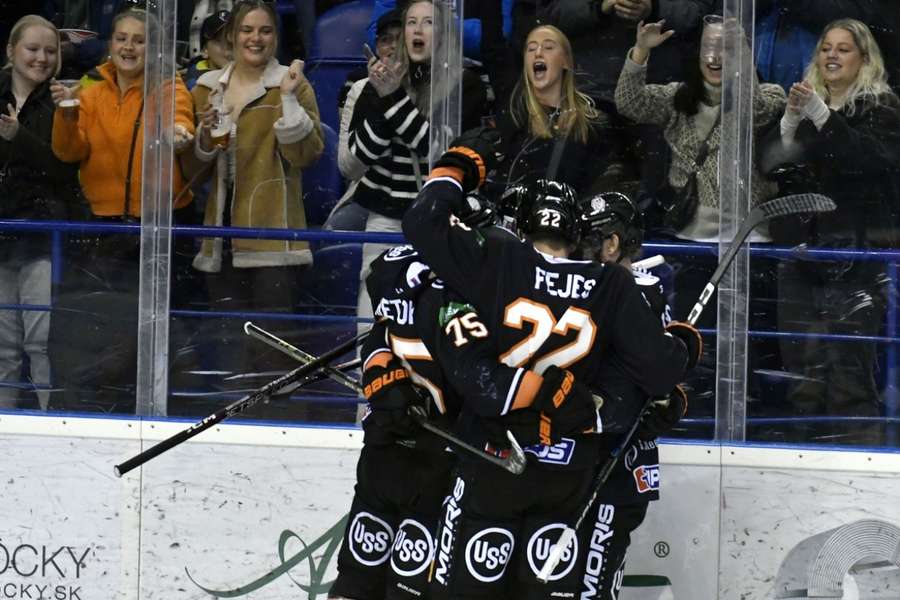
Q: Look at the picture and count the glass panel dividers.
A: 3